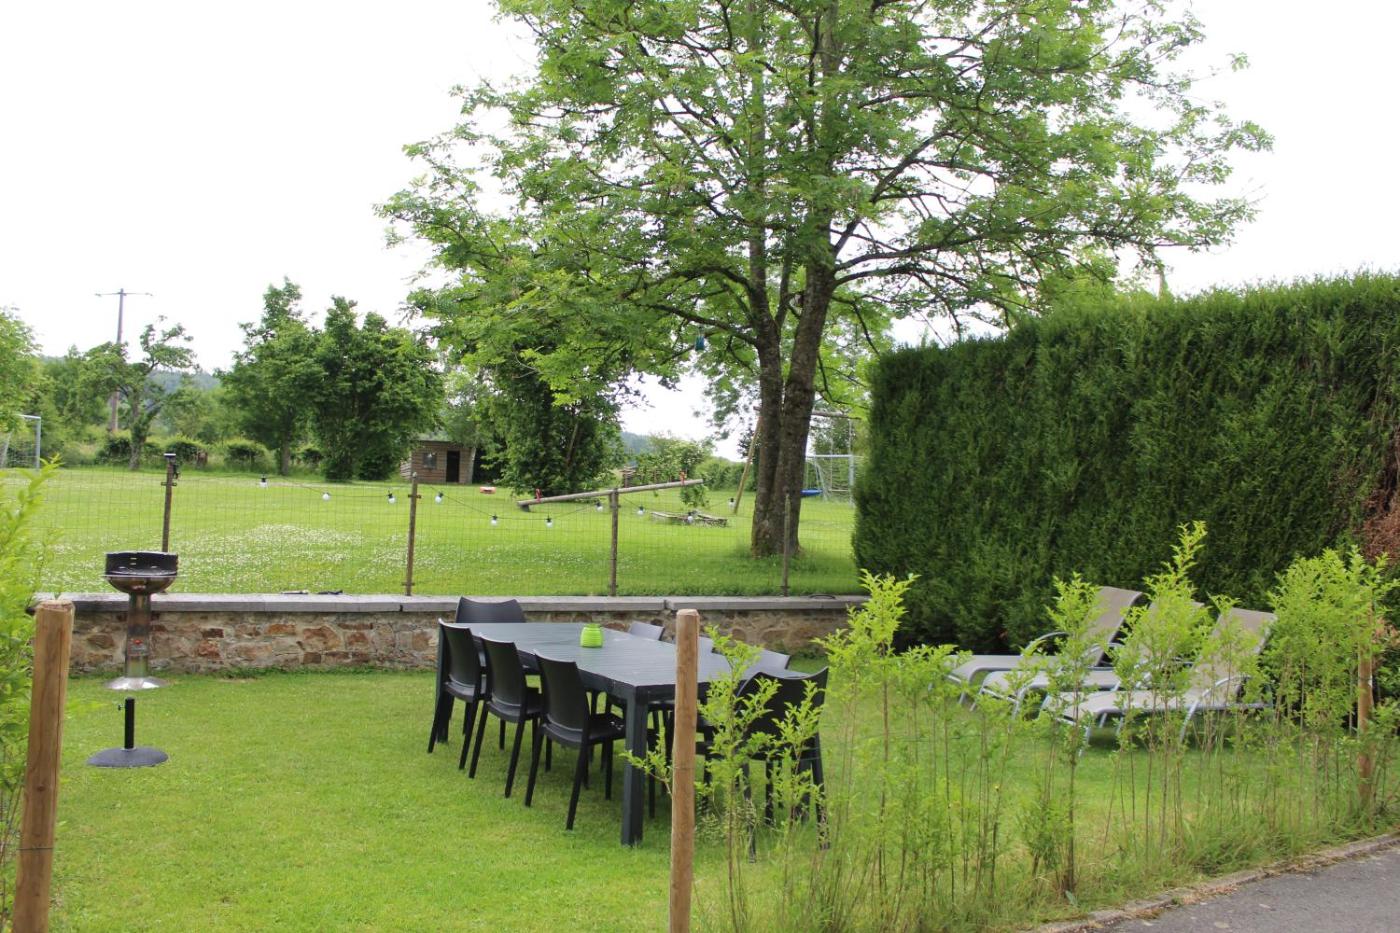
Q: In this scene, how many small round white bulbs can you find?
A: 10